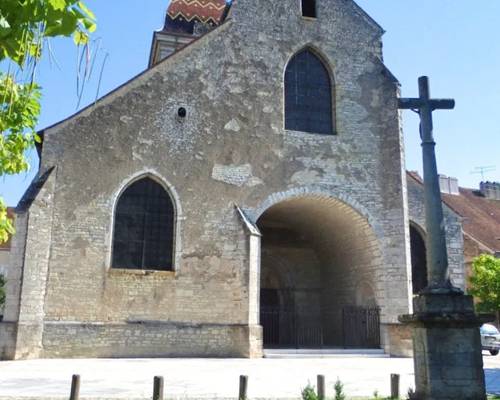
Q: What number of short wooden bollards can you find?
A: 5